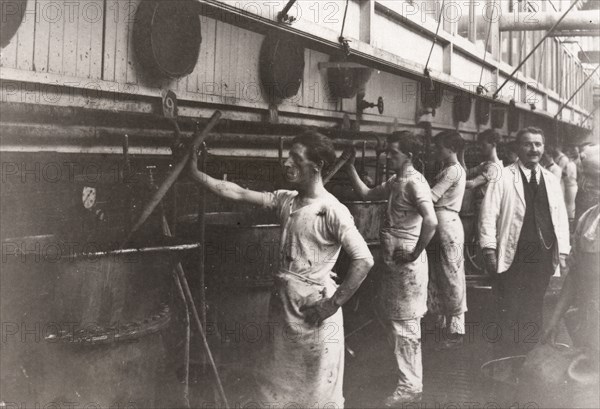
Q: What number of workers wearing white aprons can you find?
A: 3